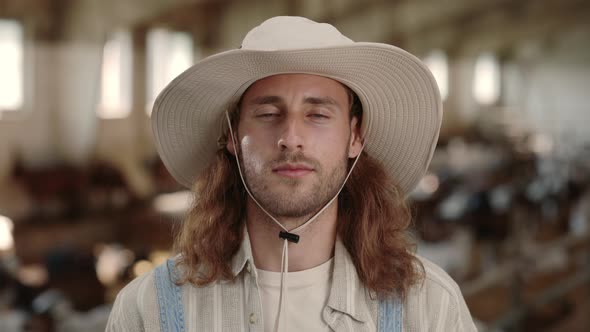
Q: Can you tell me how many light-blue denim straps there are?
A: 2